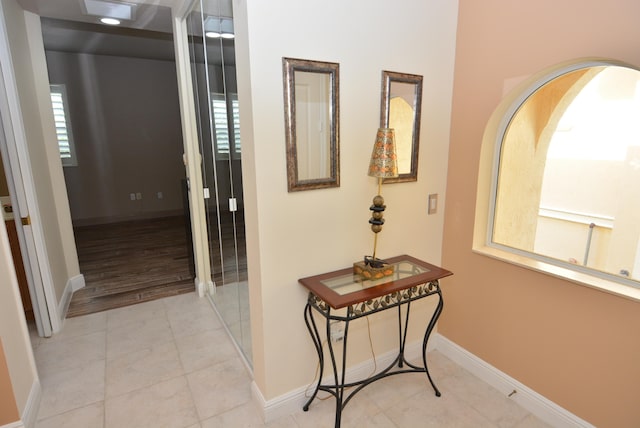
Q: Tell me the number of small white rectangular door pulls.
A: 2